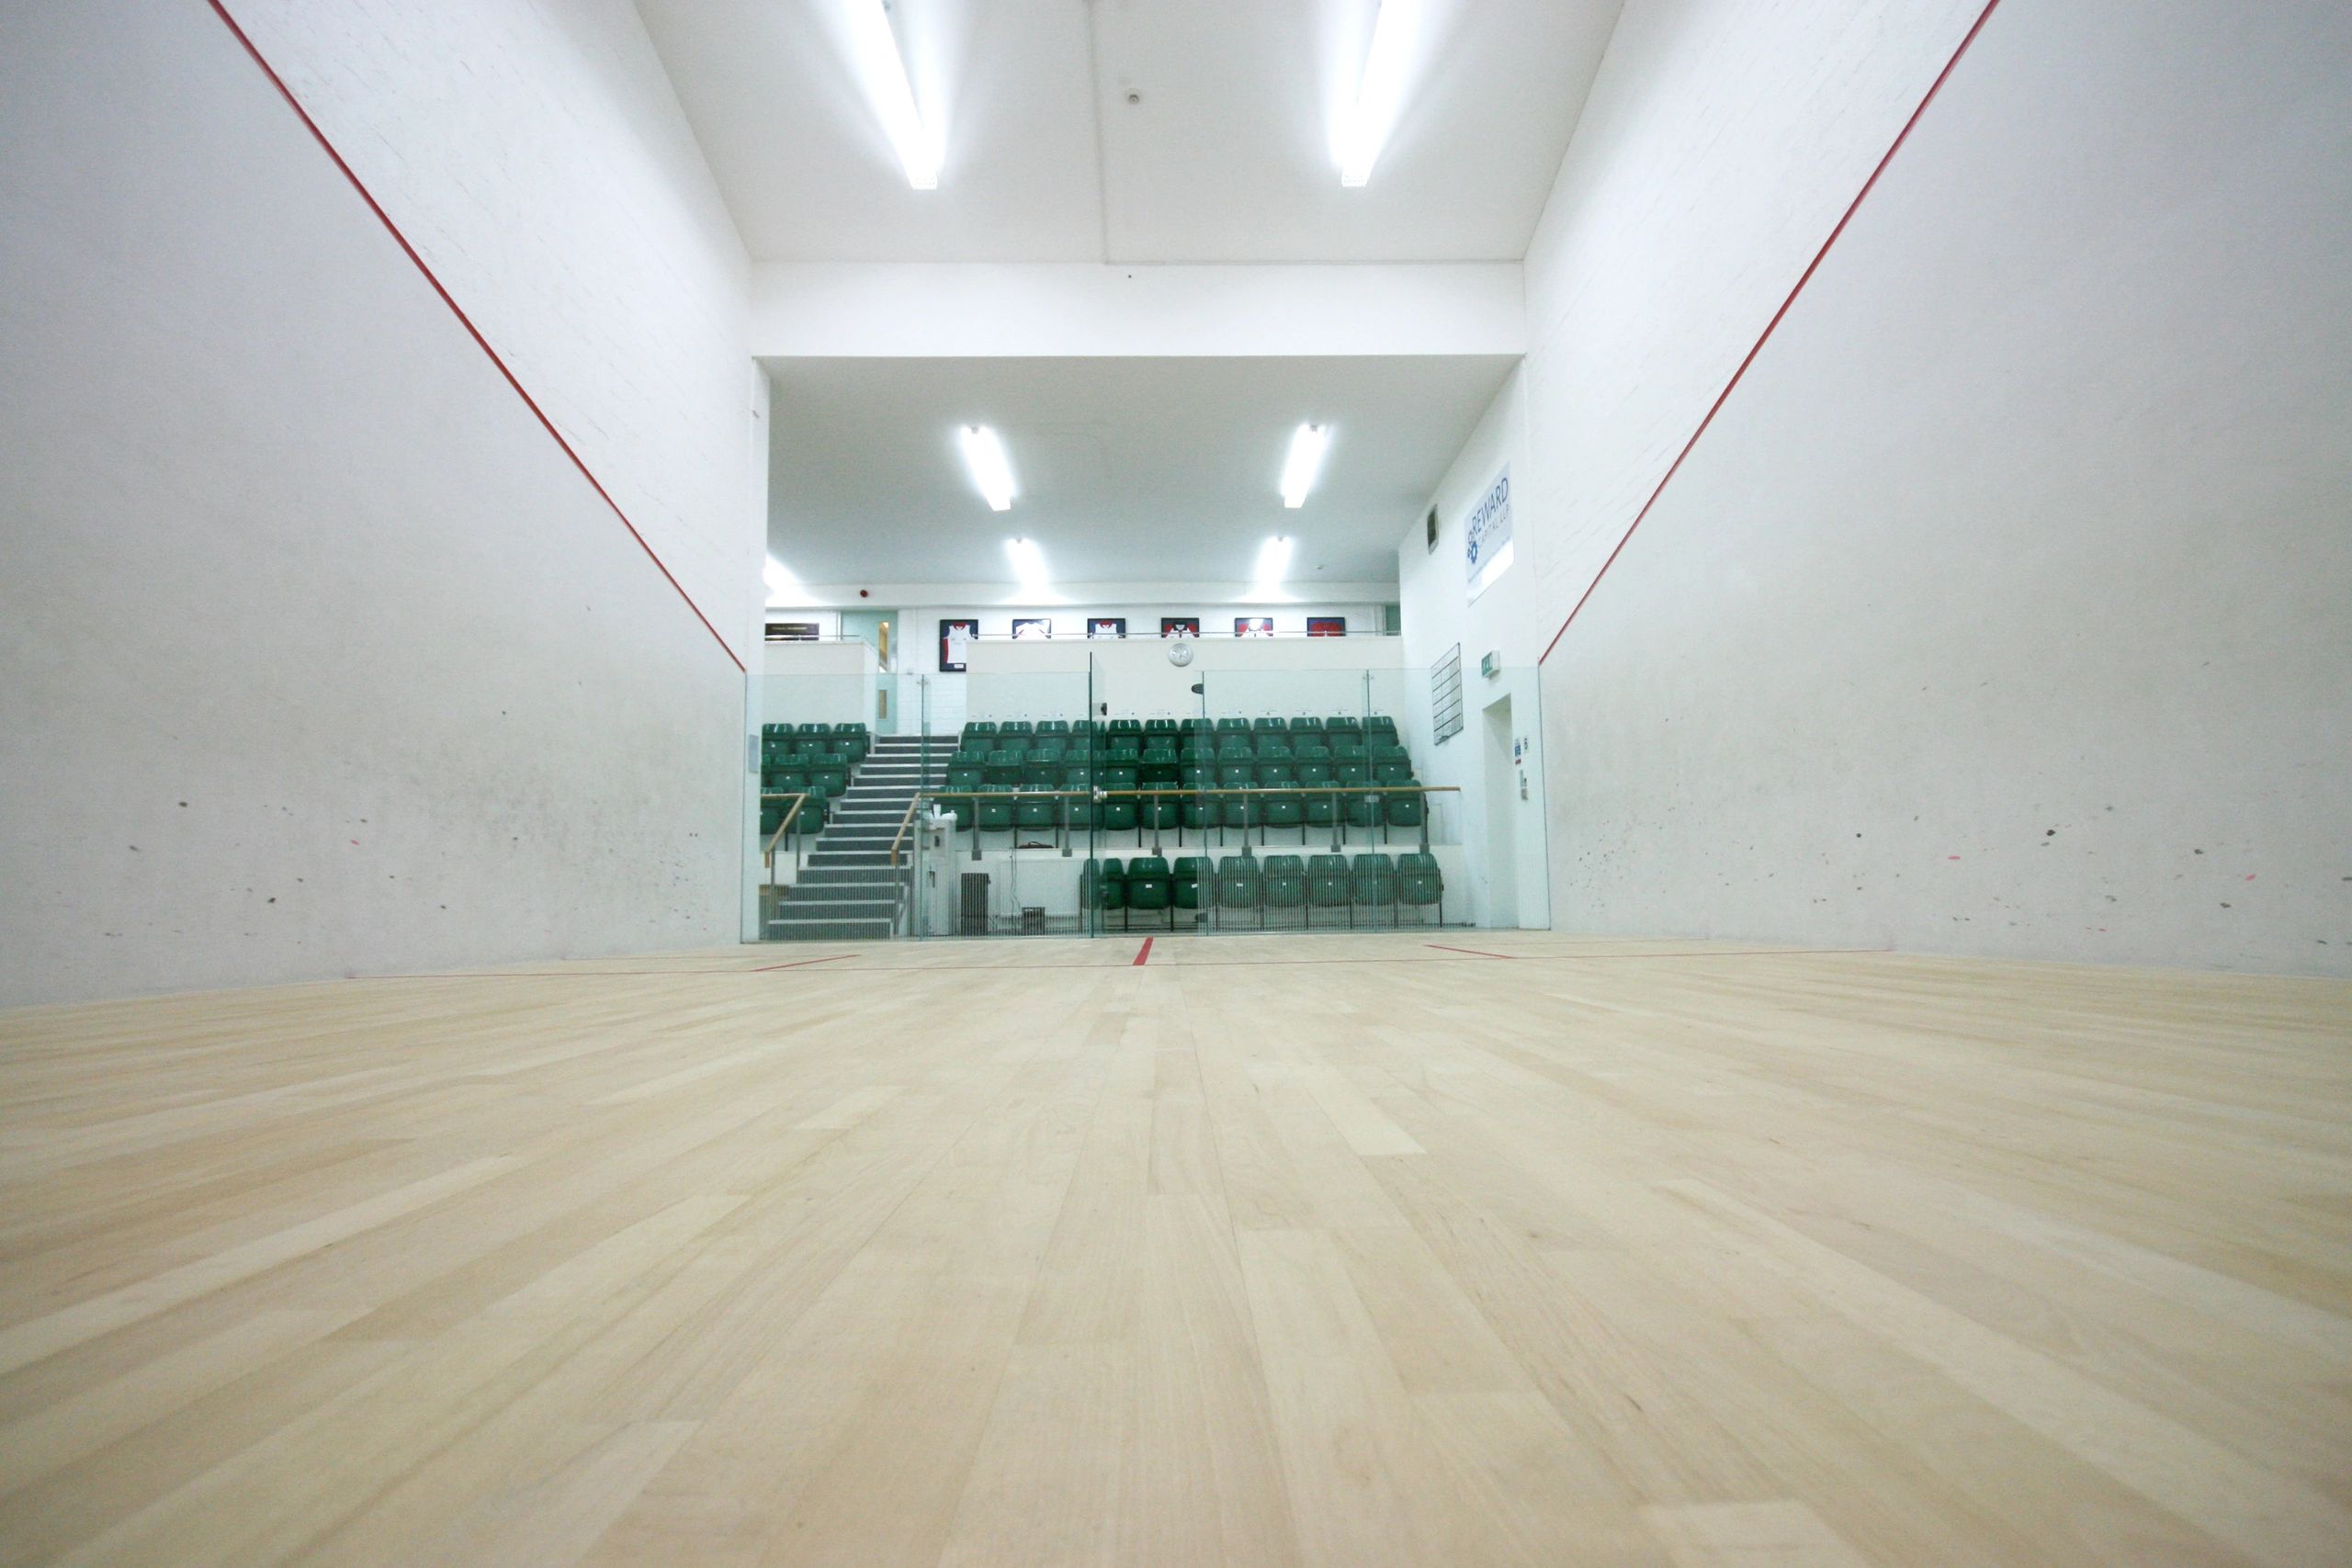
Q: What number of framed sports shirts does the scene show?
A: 6